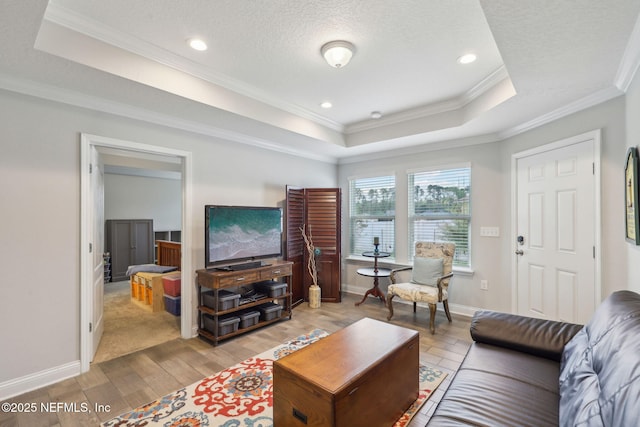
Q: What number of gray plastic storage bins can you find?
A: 5